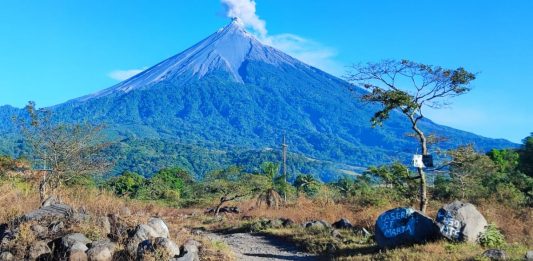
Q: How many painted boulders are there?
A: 2